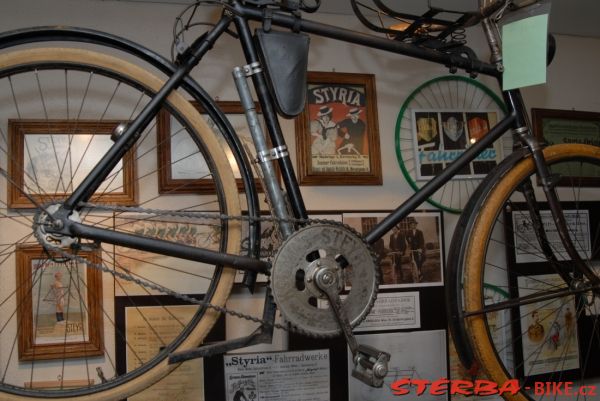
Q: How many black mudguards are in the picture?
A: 2